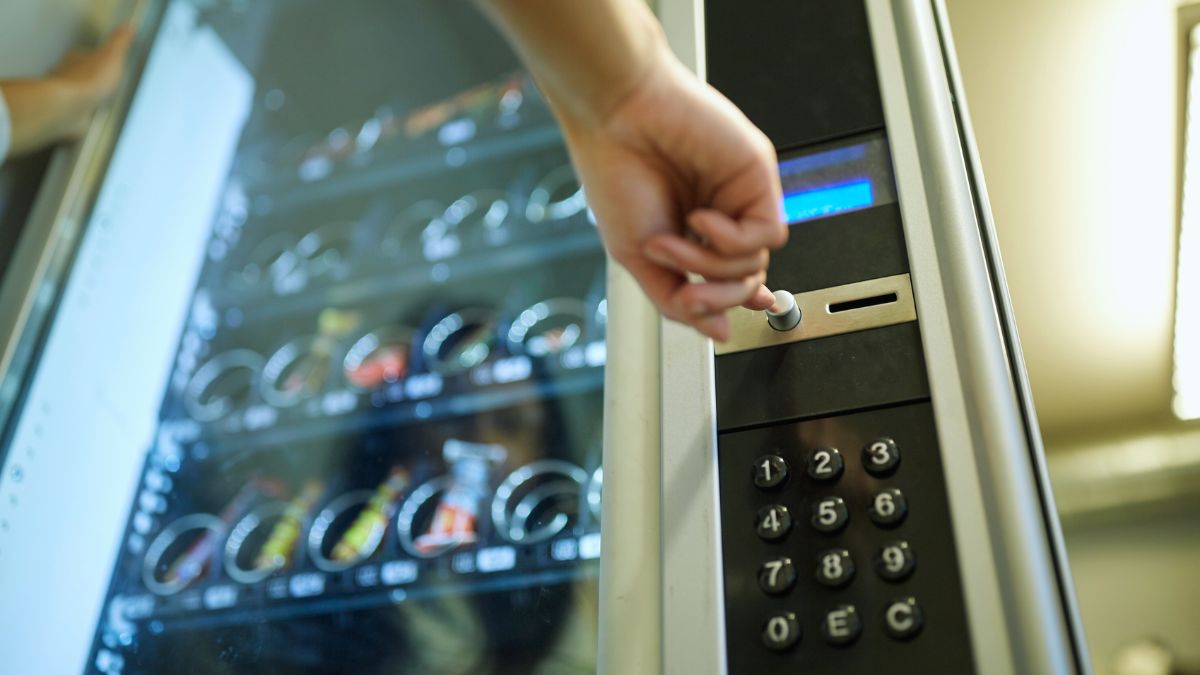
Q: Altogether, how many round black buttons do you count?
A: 12